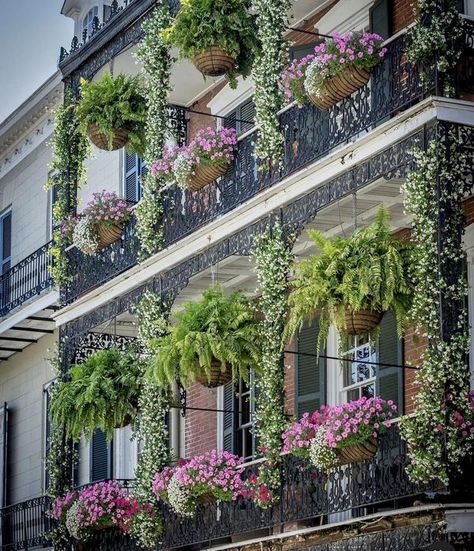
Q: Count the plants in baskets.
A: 11